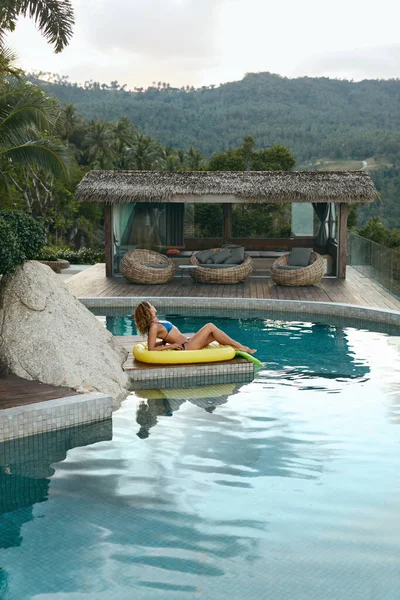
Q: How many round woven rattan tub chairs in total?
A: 3